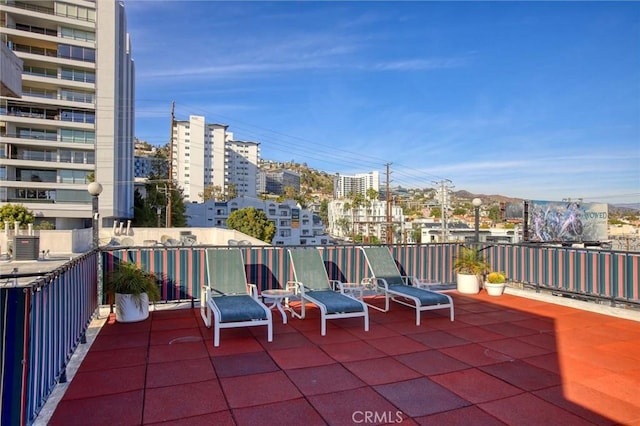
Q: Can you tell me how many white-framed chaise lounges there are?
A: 3